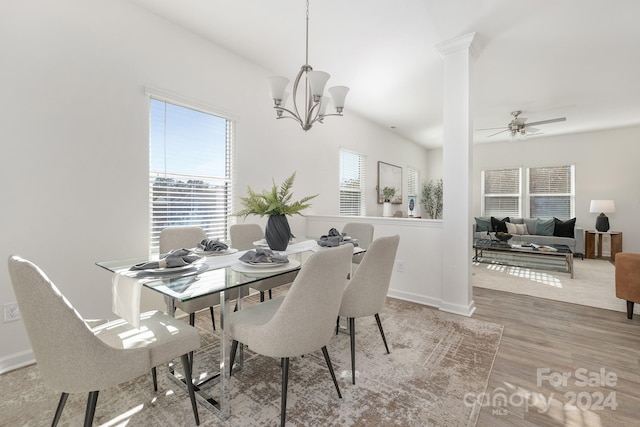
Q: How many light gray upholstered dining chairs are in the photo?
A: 6